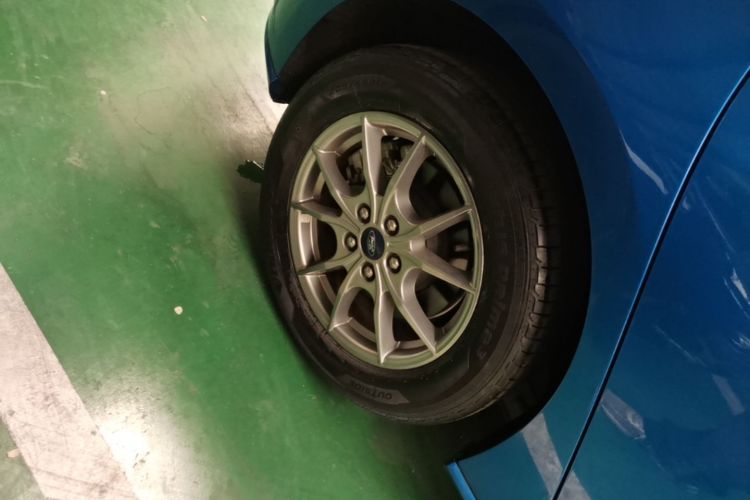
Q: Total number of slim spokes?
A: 10